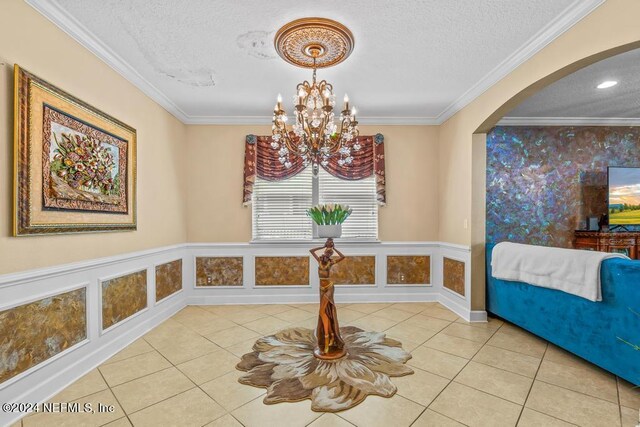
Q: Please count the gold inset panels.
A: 8